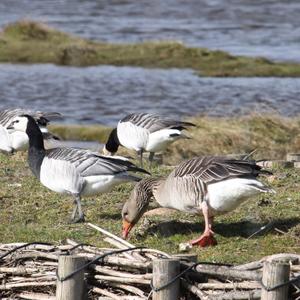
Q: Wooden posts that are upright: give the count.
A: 3